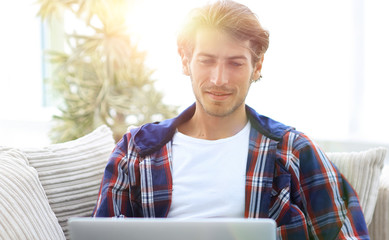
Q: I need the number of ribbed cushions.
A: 3